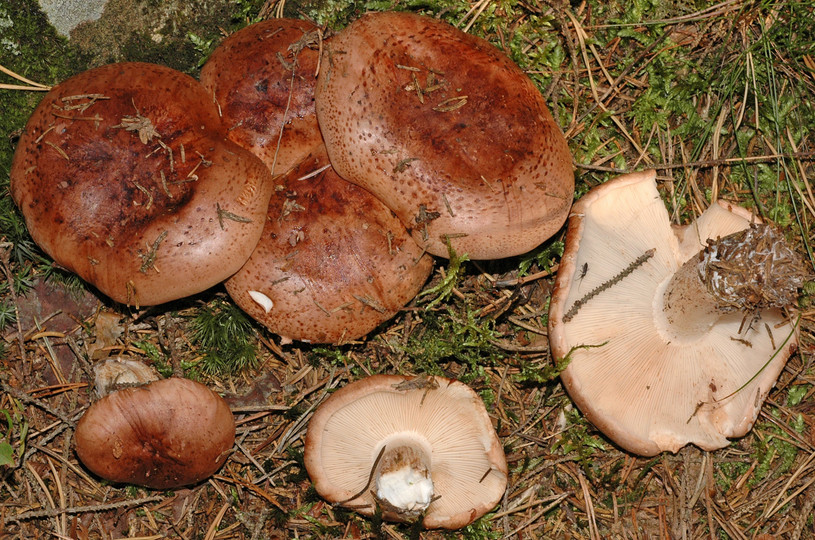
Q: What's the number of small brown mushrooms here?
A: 1